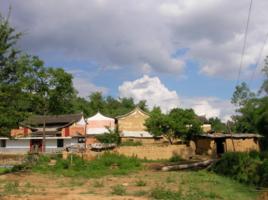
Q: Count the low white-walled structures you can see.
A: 1